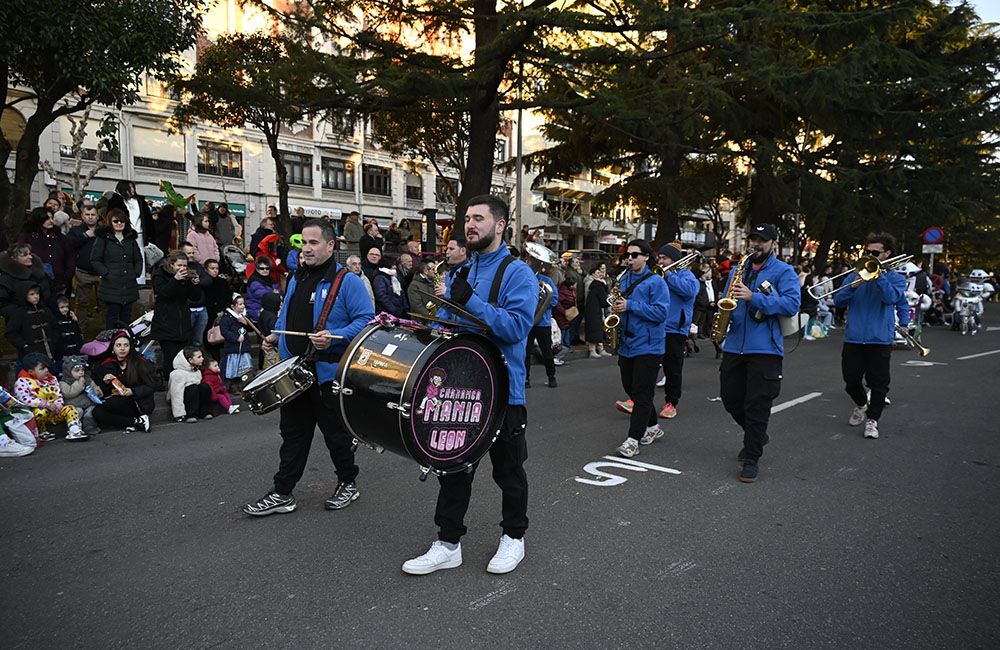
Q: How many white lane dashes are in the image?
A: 2